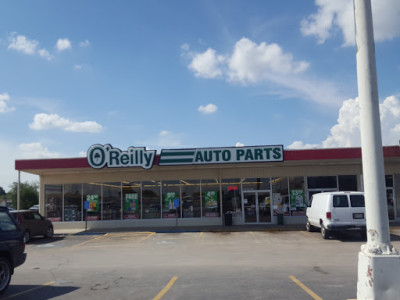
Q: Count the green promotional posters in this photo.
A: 5